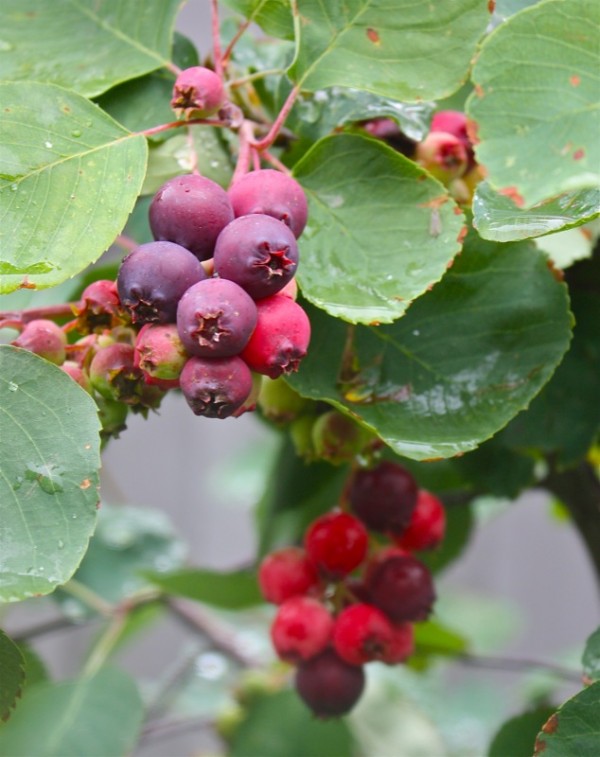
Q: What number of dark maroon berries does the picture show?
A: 3